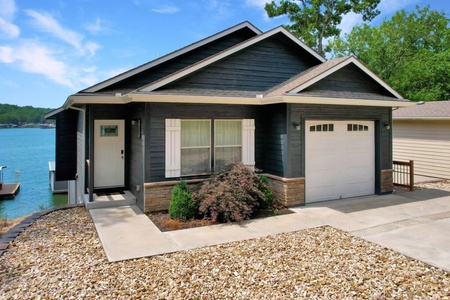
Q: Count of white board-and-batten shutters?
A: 2